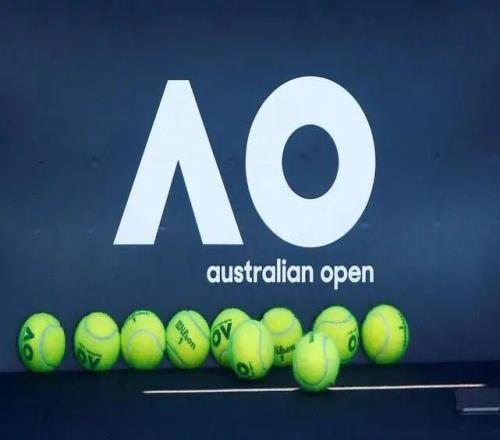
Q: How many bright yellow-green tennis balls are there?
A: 10